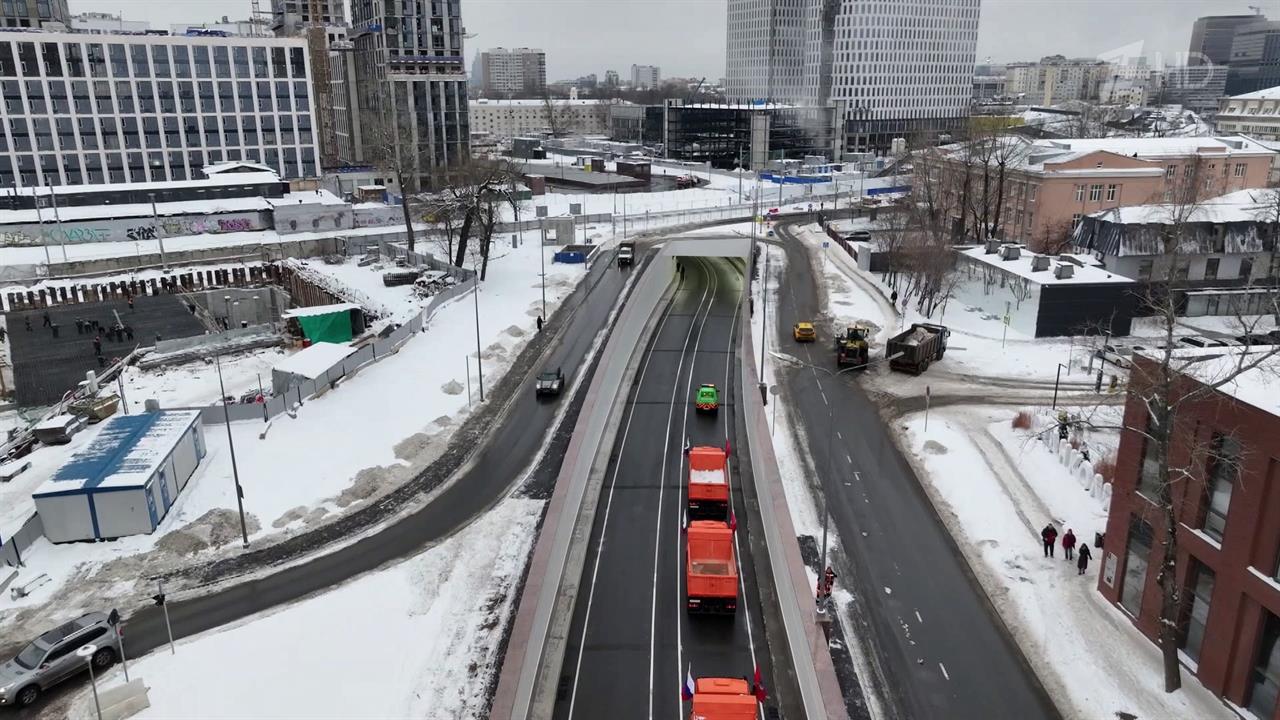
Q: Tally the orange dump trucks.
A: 3